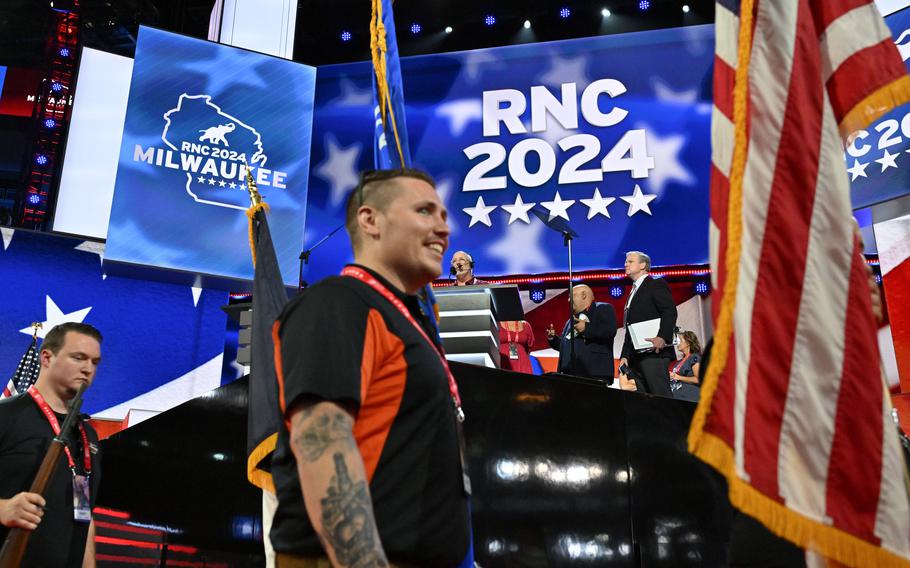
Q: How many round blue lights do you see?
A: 13